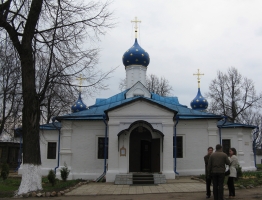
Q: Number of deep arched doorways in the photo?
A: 1